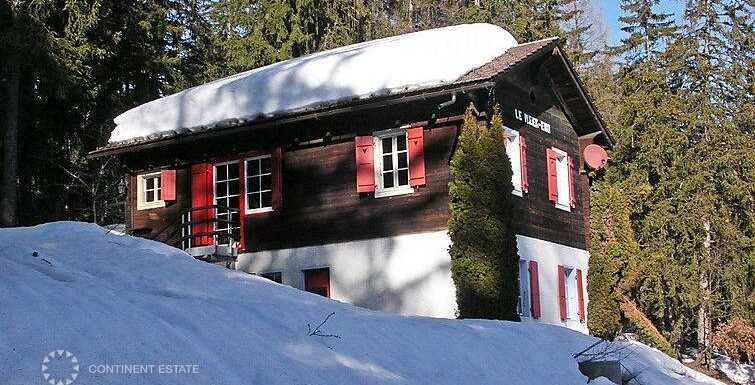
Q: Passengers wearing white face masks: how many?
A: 0